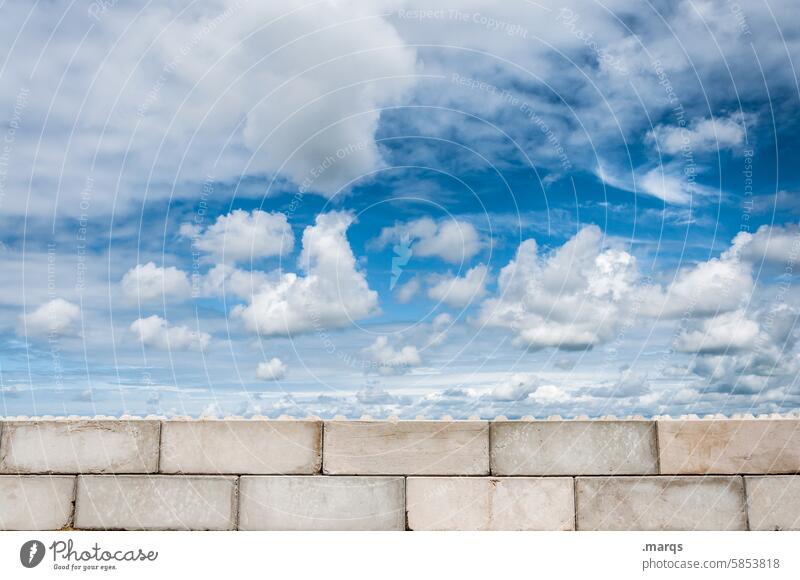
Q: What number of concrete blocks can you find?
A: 11